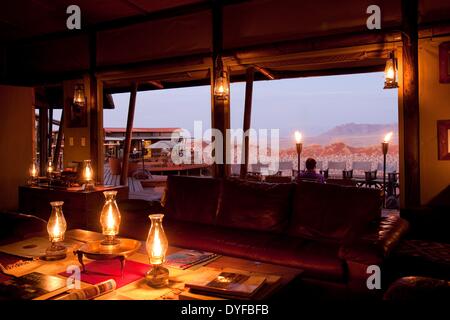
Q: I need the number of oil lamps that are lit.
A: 9